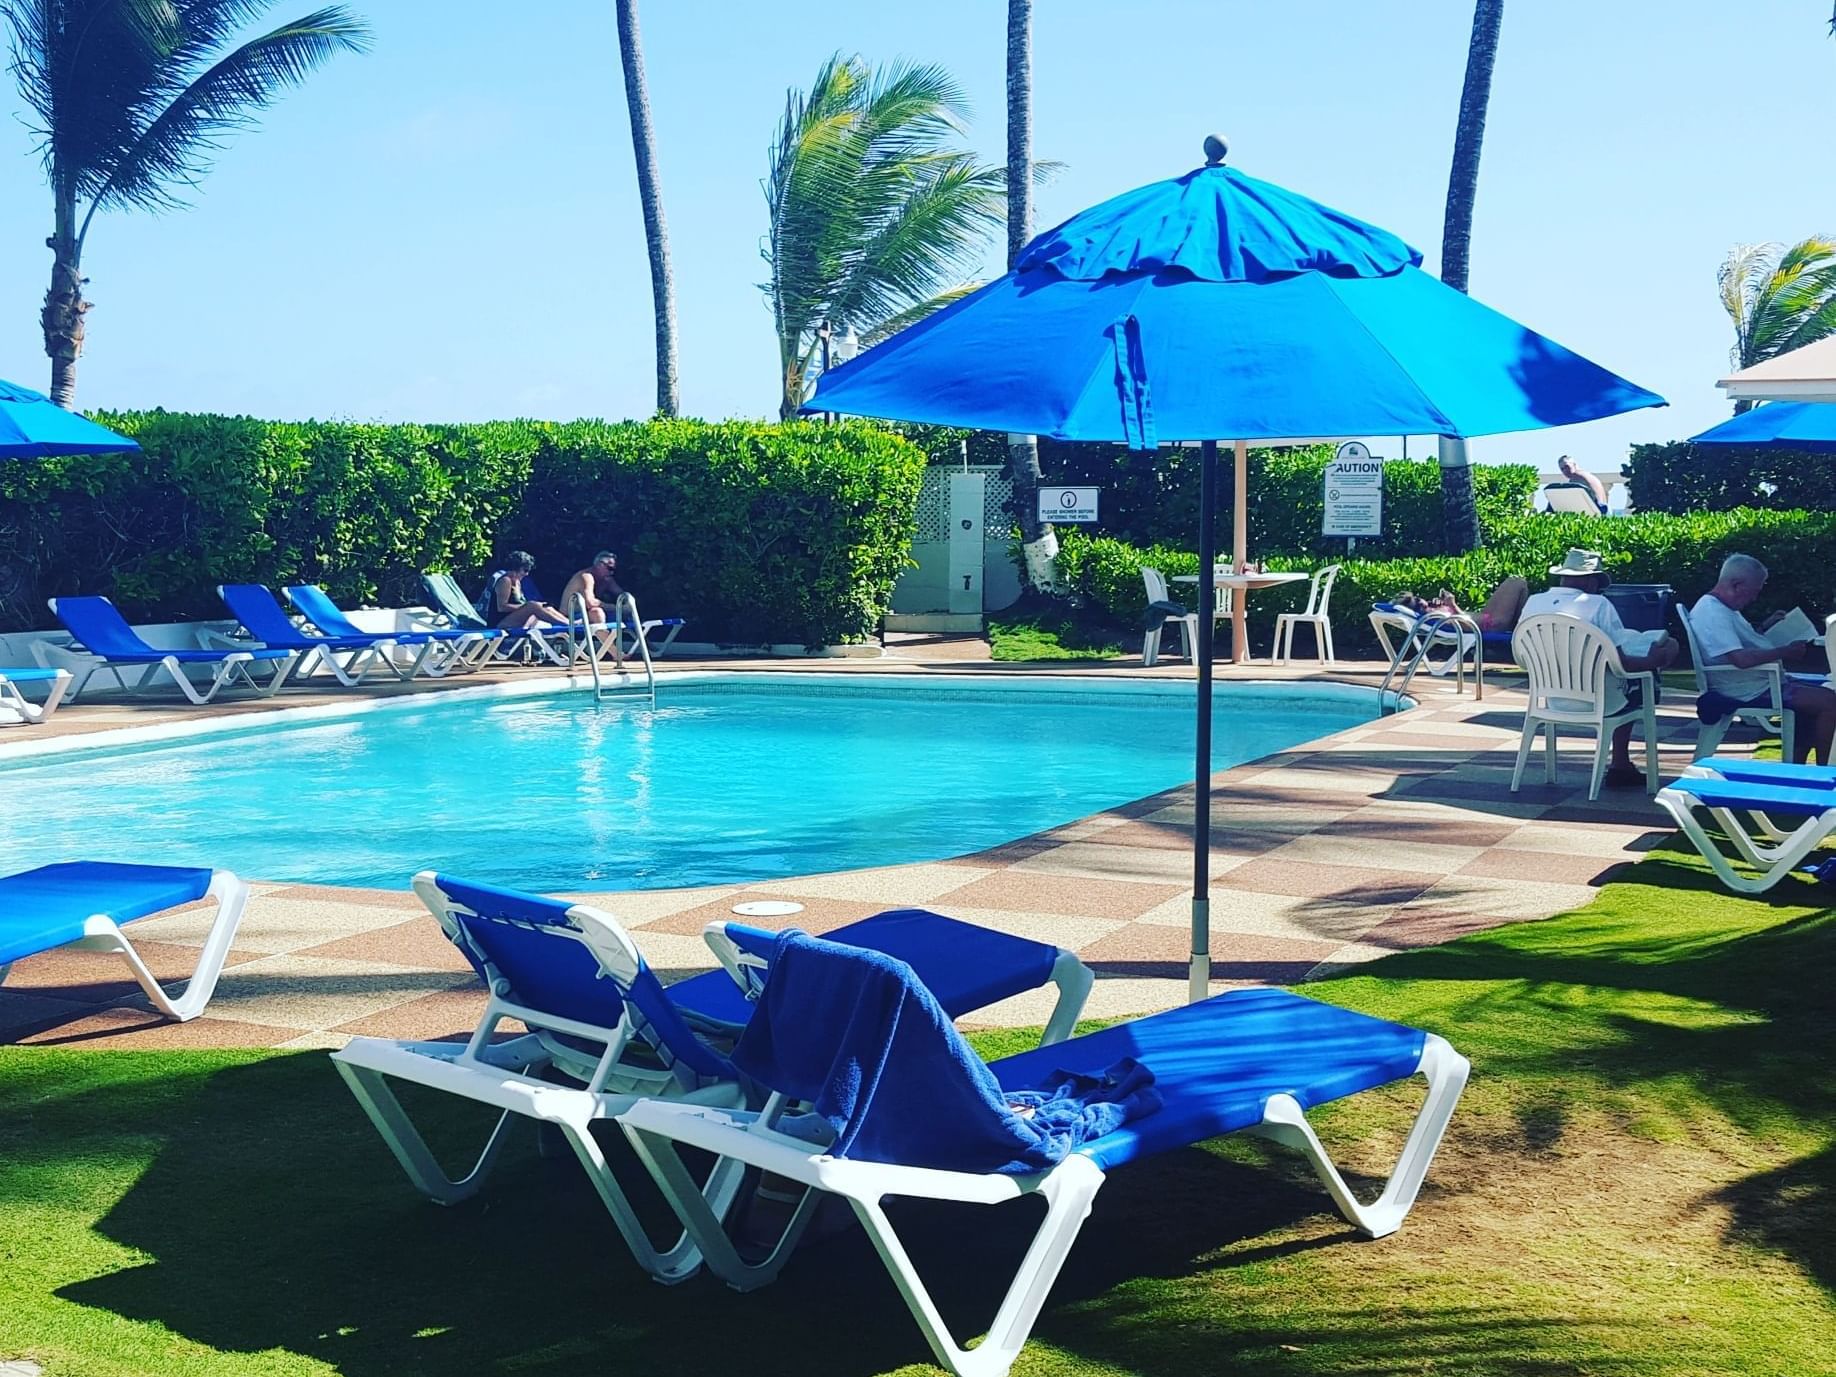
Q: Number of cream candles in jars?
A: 0